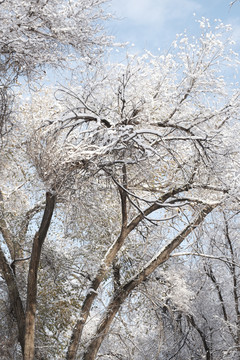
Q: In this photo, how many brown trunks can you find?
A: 4